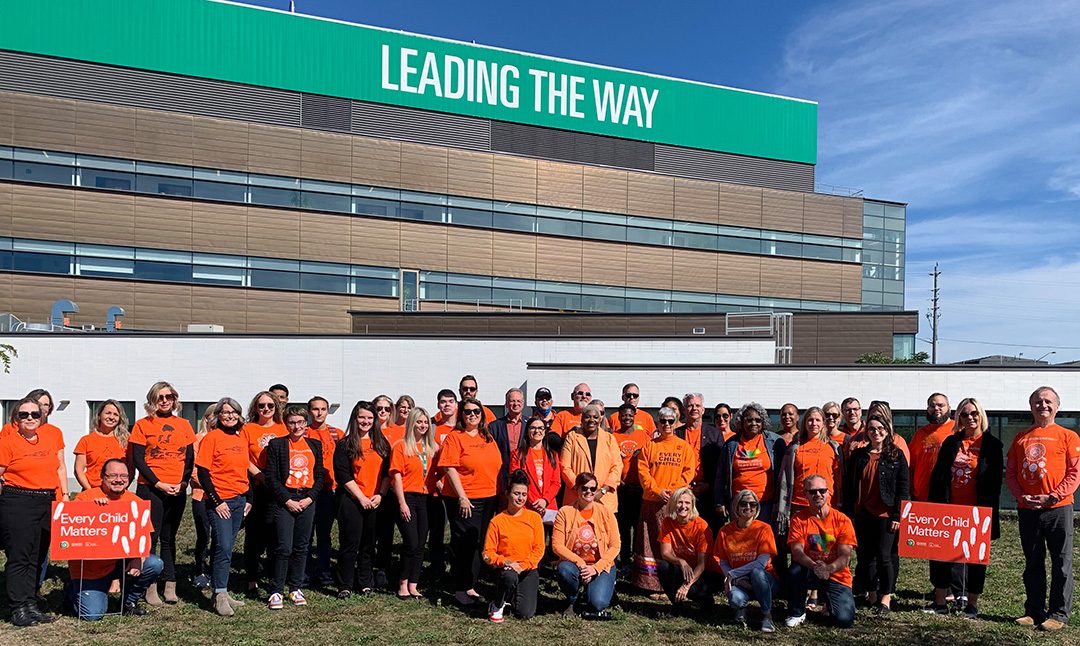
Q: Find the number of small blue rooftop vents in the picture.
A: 2